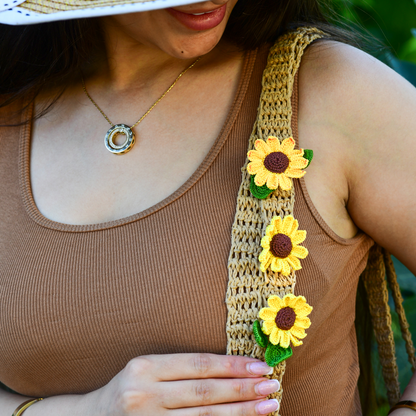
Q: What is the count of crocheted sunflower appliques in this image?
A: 3